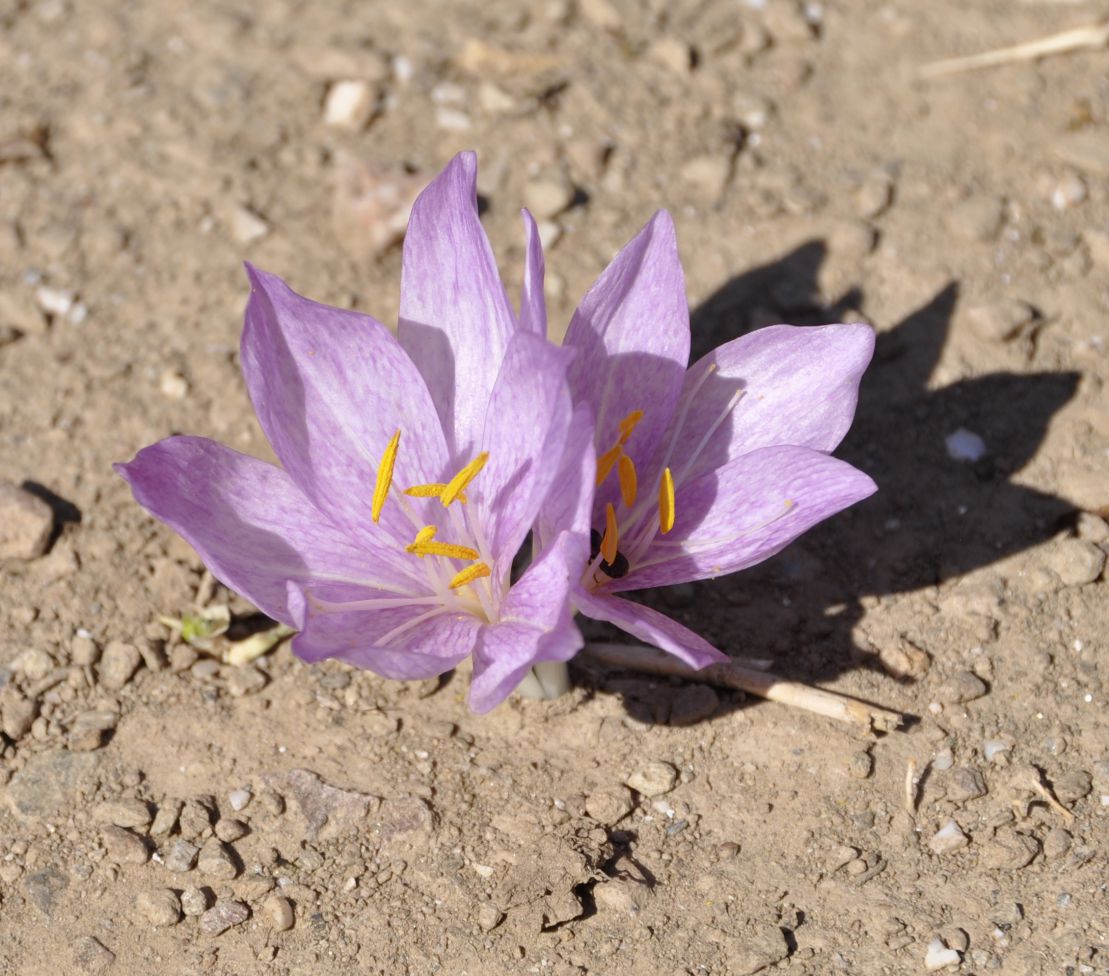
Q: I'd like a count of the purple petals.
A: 12